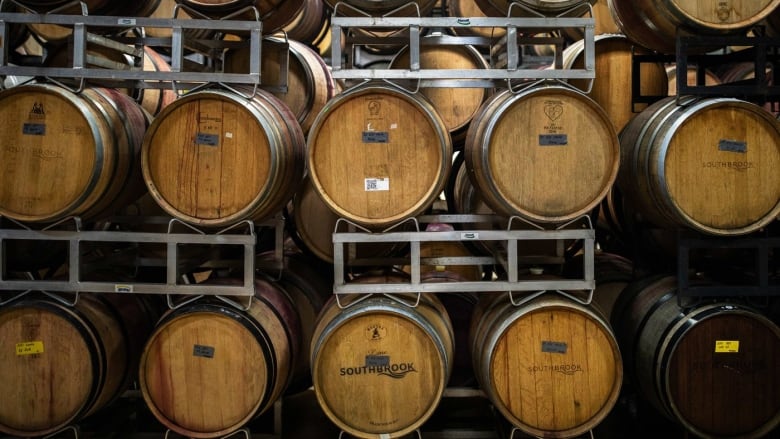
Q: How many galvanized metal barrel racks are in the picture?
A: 4